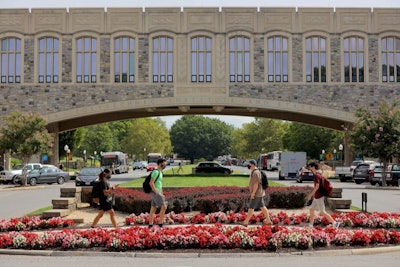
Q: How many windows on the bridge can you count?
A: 11